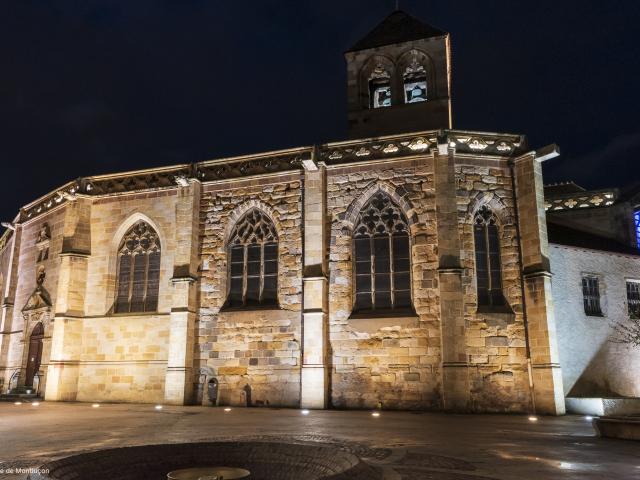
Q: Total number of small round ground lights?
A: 9